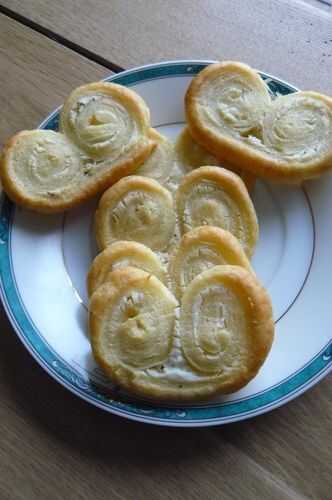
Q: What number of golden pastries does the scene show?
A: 6